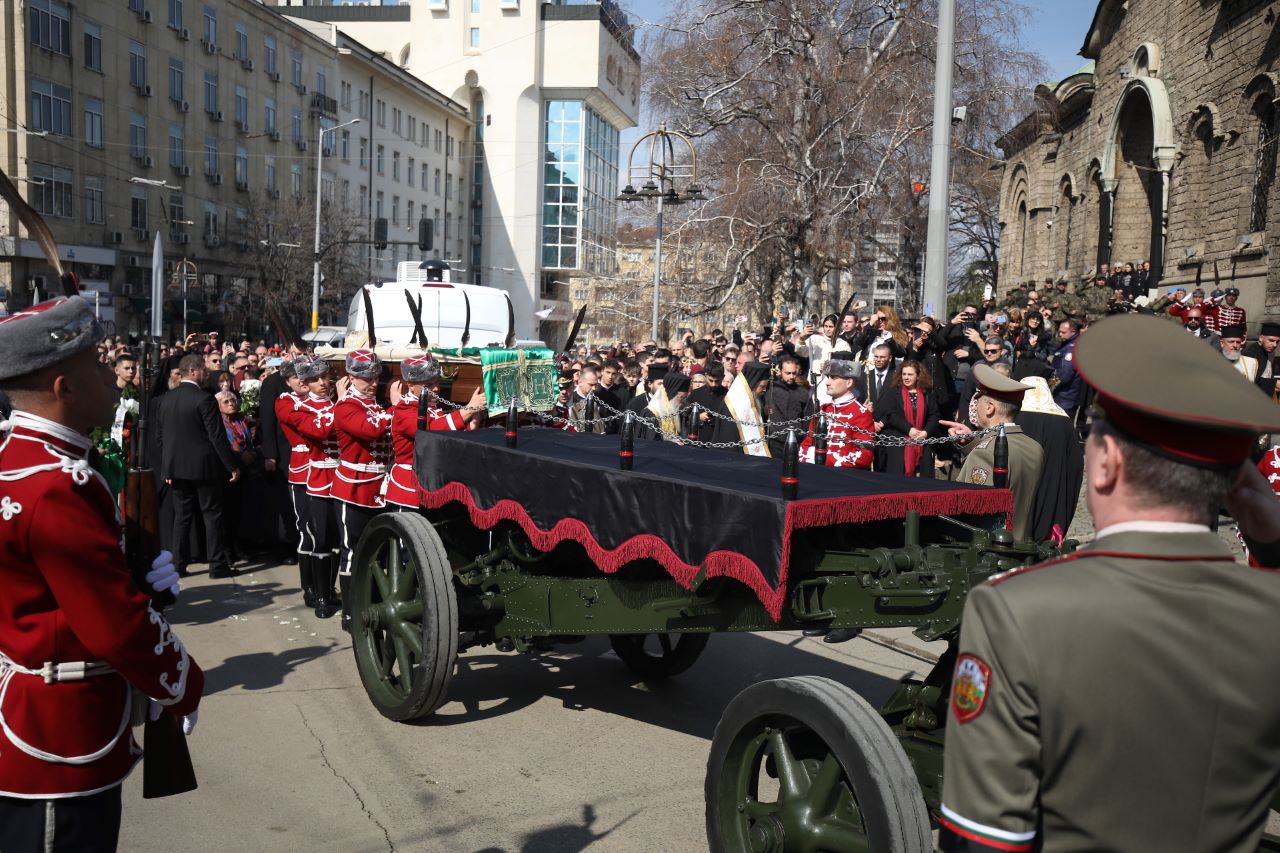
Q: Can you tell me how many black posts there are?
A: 8